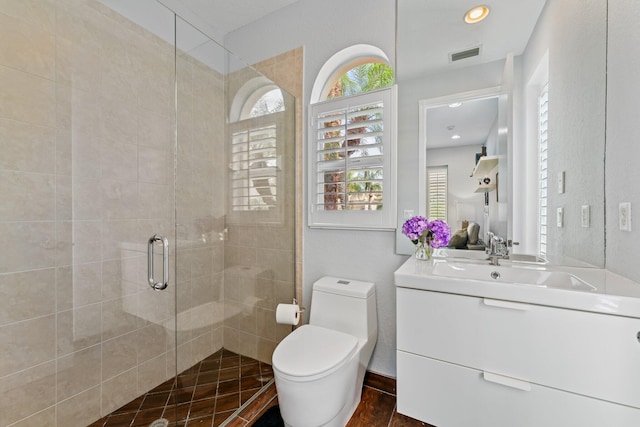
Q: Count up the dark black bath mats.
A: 1